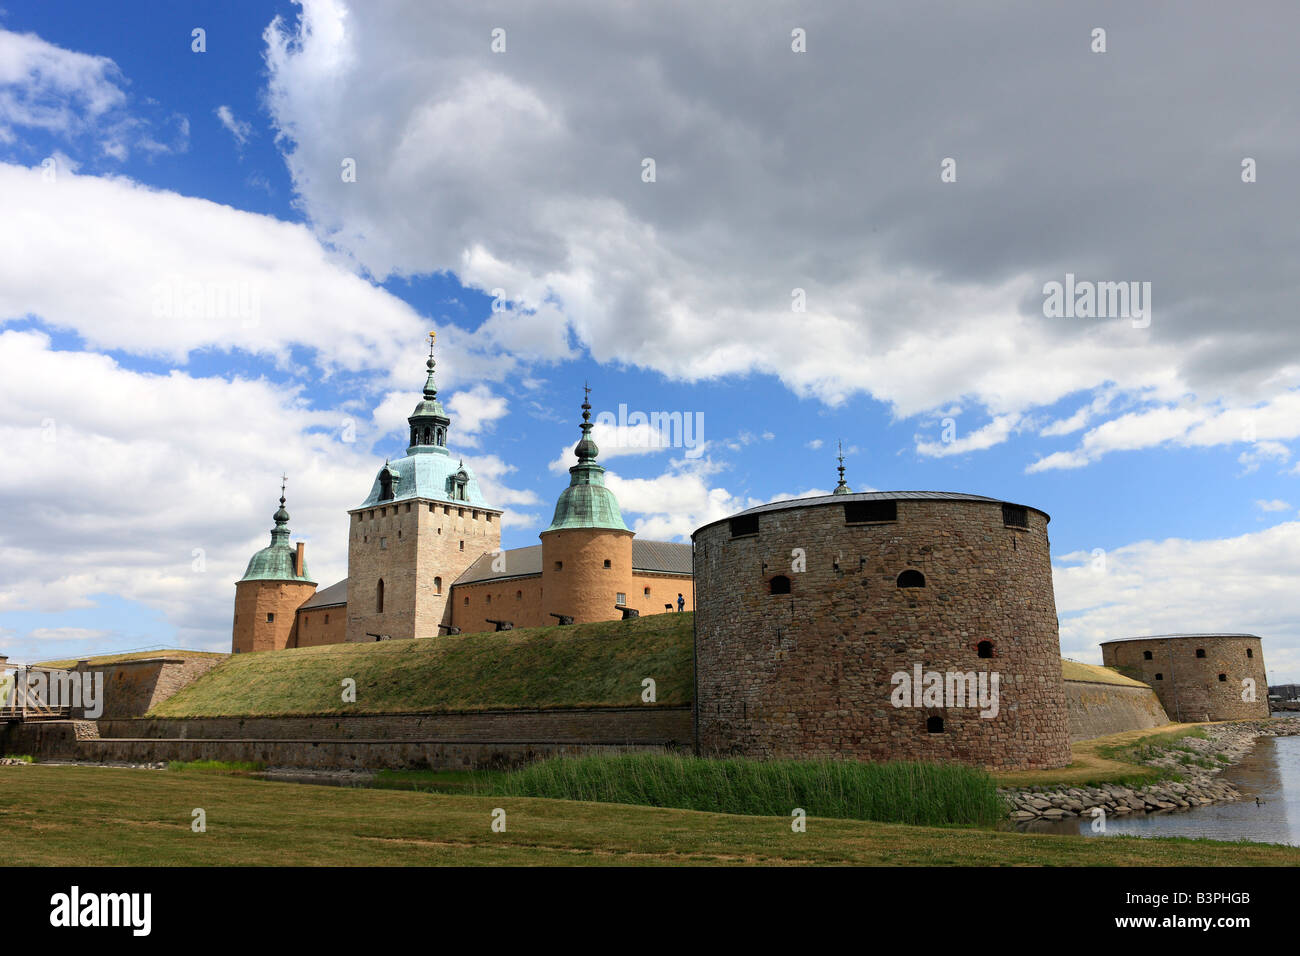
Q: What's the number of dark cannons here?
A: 5